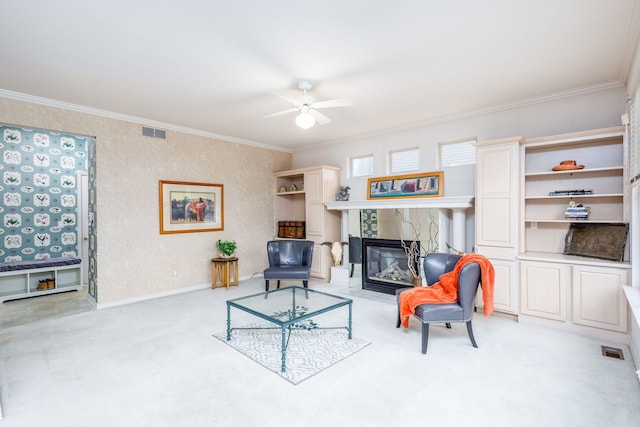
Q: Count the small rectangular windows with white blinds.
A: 3